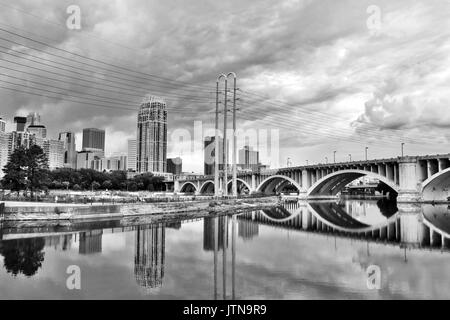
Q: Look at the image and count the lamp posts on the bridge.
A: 7